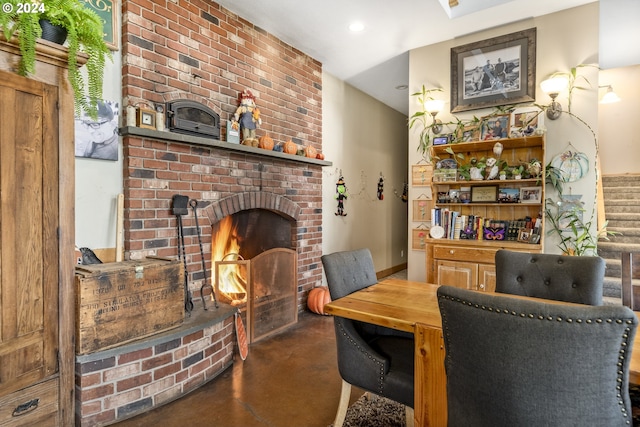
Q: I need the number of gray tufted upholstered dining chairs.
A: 3